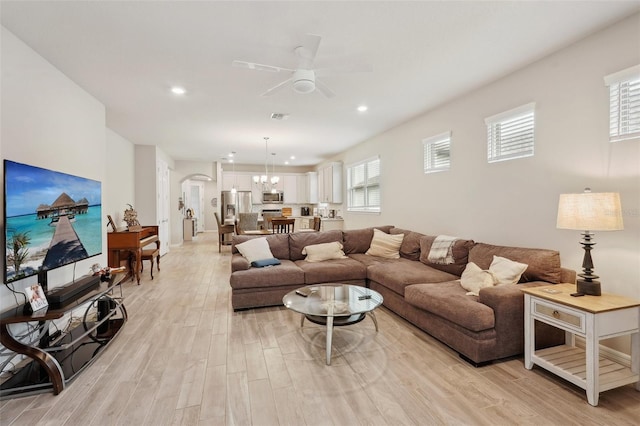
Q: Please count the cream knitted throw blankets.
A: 1